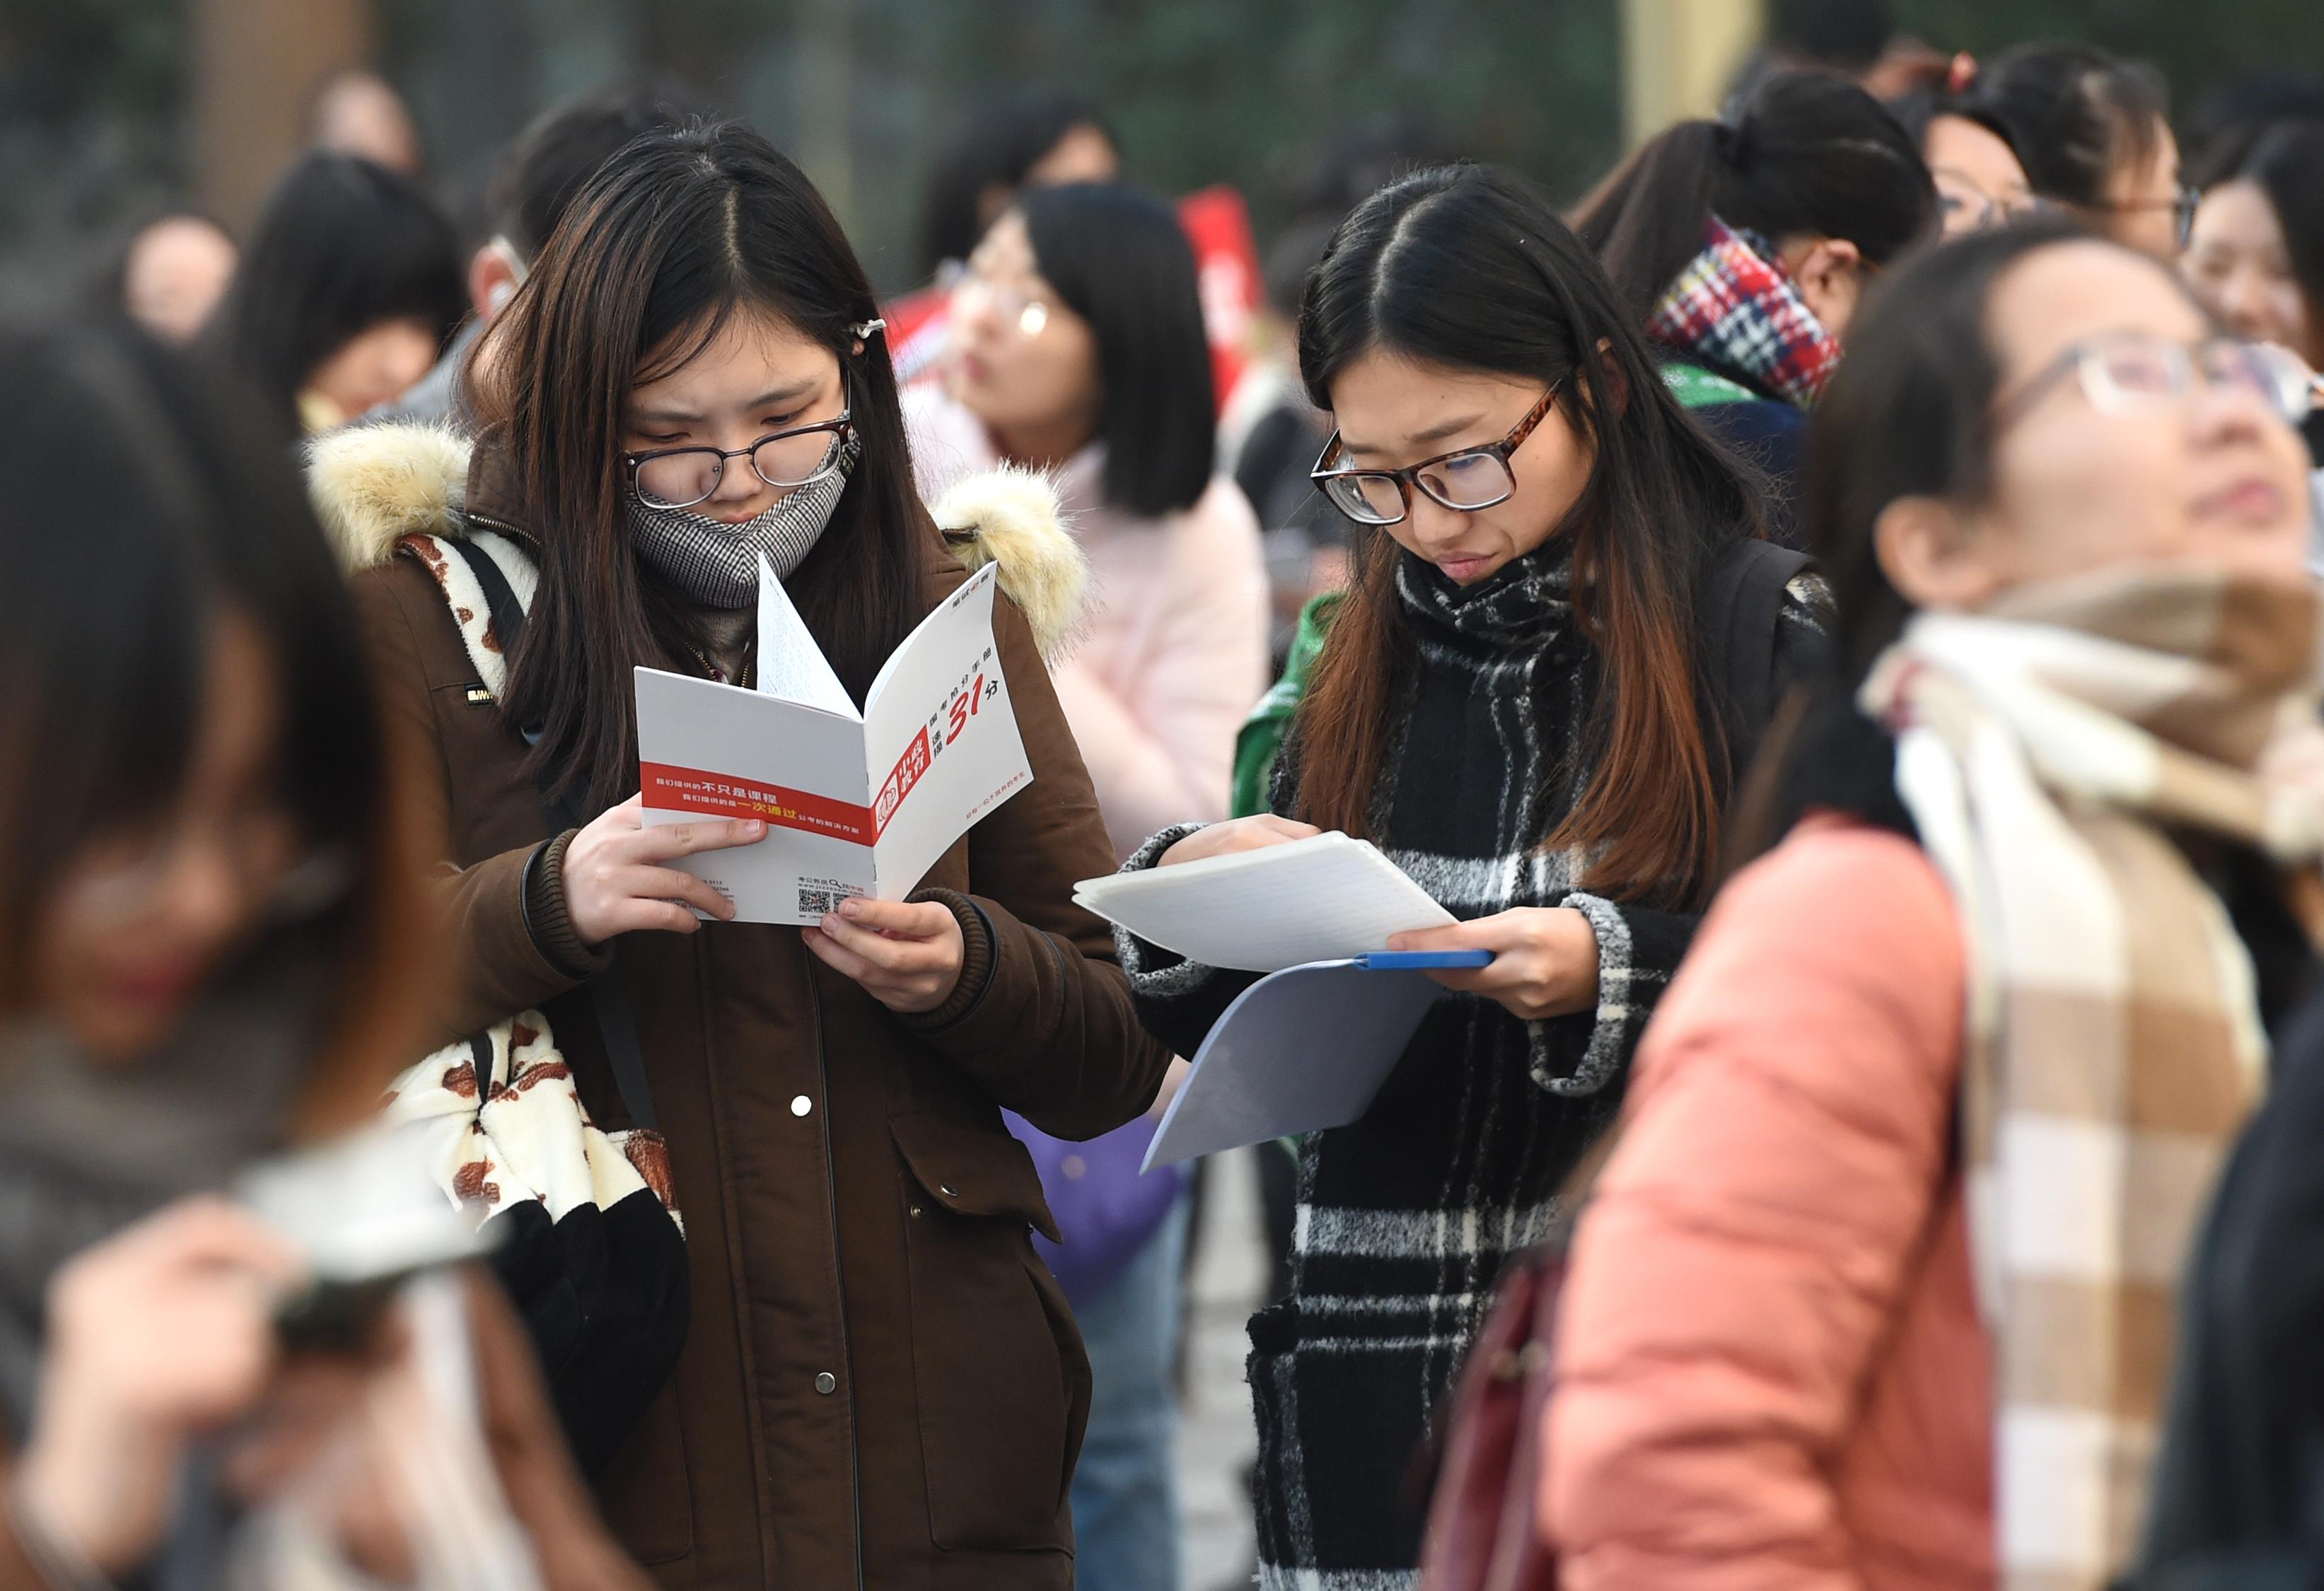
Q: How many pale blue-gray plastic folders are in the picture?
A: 1